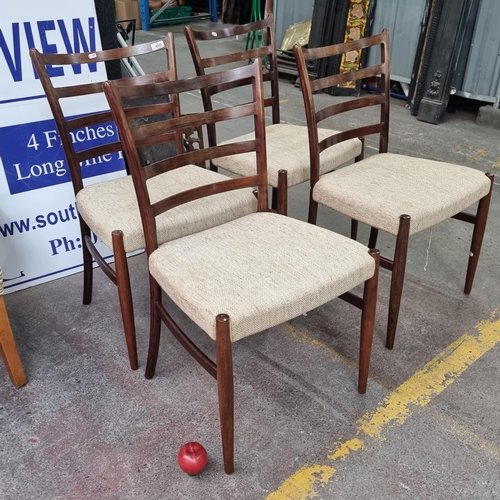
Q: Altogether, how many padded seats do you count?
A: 4